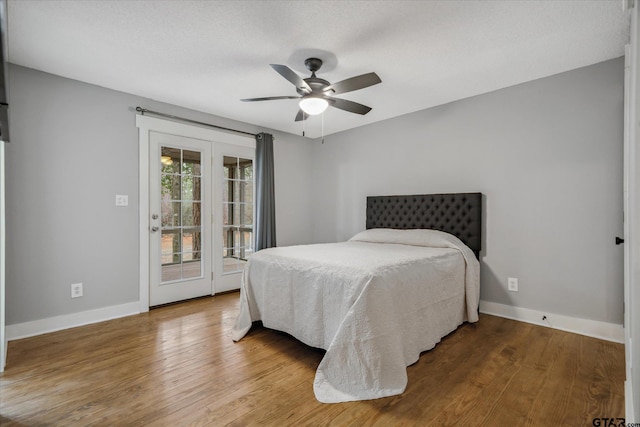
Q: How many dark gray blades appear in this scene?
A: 5